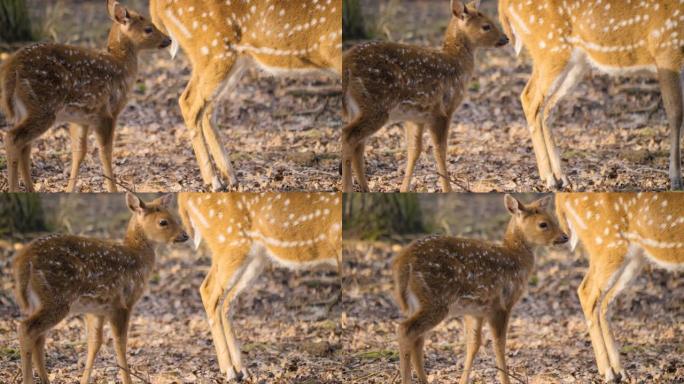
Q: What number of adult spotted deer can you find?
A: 4